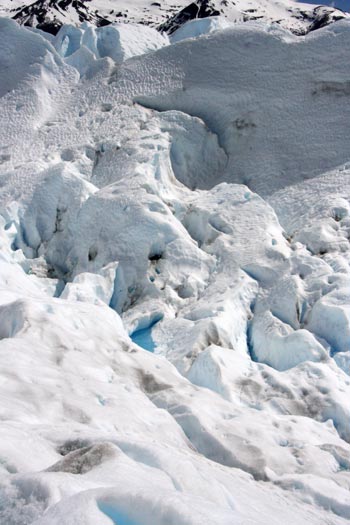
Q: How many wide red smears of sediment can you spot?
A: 0